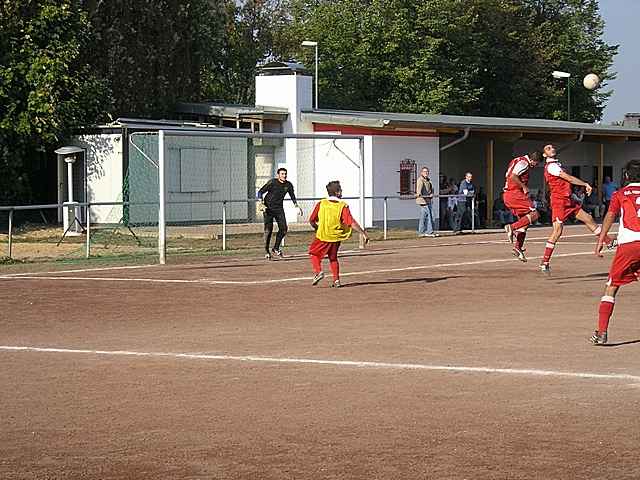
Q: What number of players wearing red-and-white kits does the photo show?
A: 3